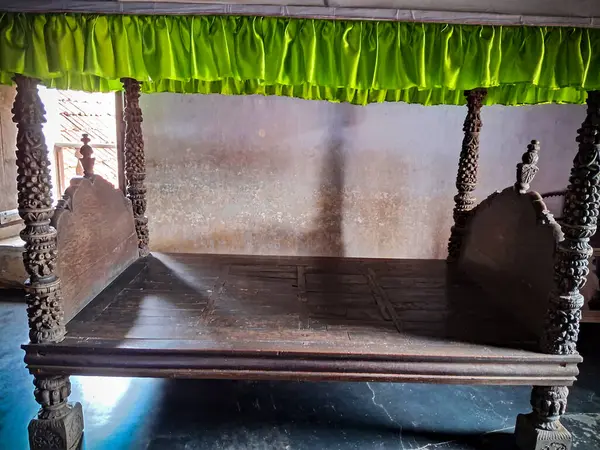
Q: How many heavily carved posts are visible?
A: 4